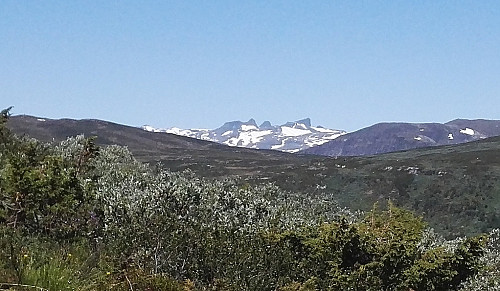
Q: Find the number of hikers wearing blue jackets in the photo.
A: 0